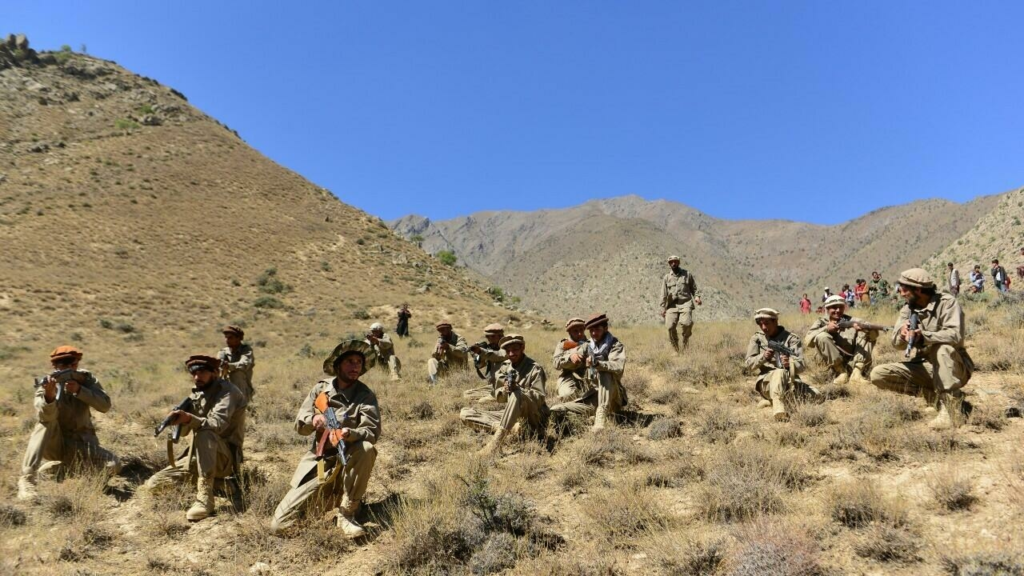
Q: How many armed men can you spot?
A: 13